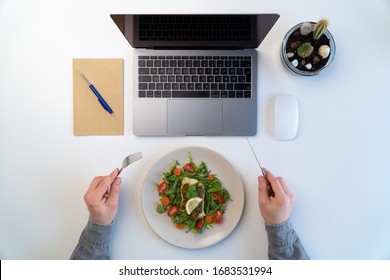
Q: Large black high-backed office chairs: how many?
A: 0